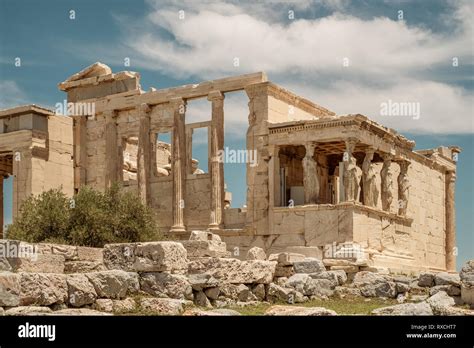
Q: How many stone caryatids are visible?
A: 5